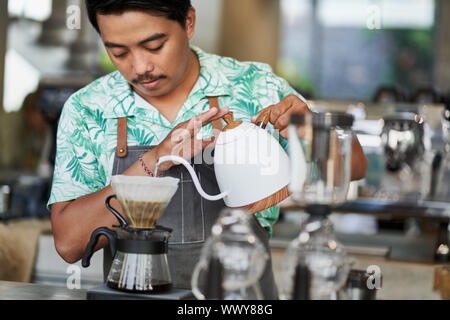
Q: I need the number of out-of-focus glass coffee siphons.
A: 2